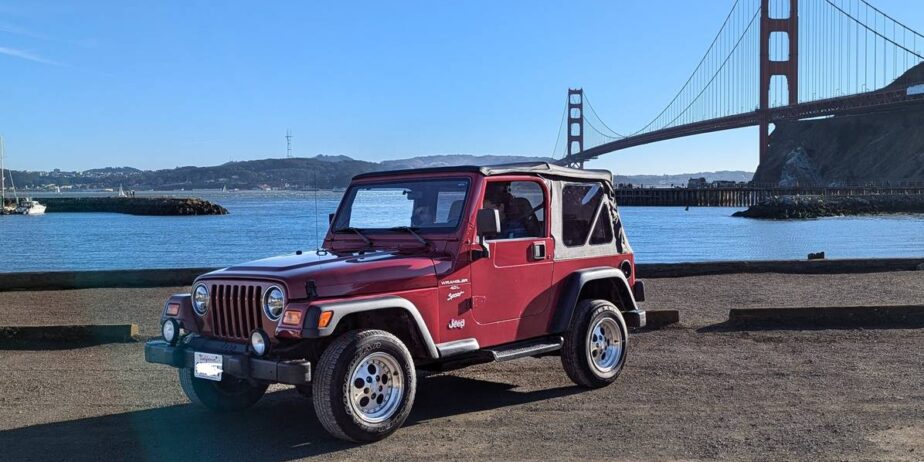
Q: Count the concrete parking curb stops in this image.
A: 3